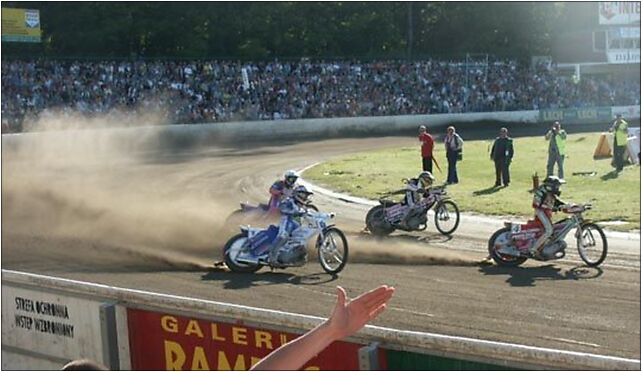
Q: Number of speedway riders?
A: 4